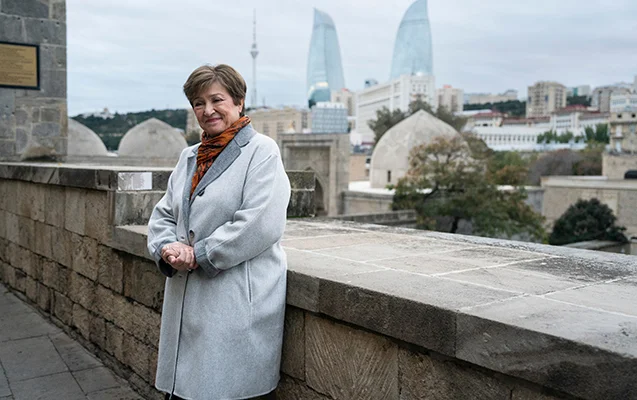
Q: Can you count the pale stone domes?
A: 3